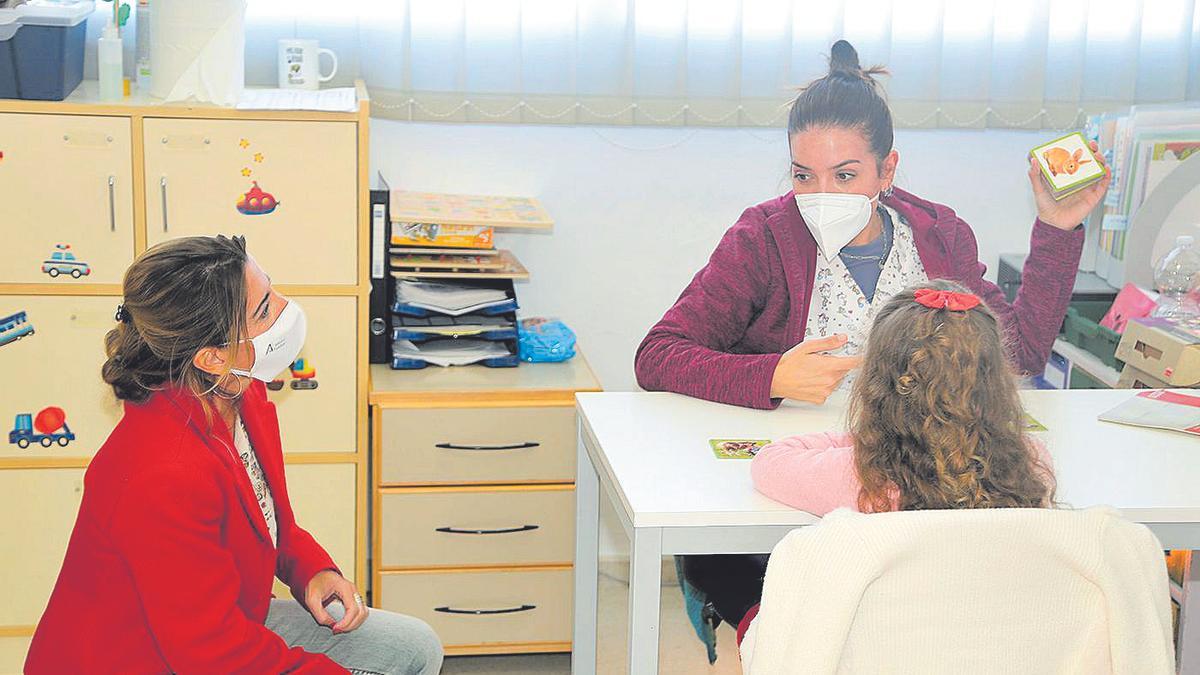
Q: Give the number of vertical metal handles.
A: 2